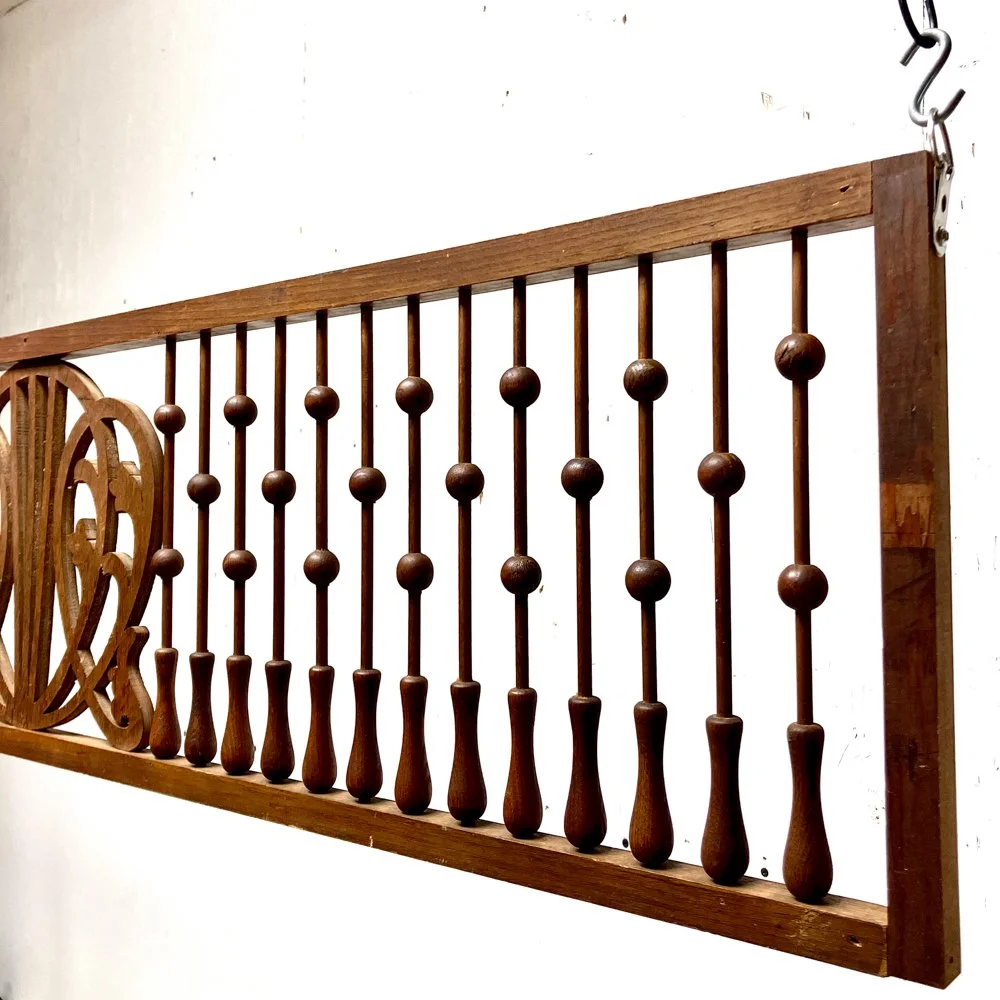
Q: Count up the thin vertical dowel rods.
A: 13